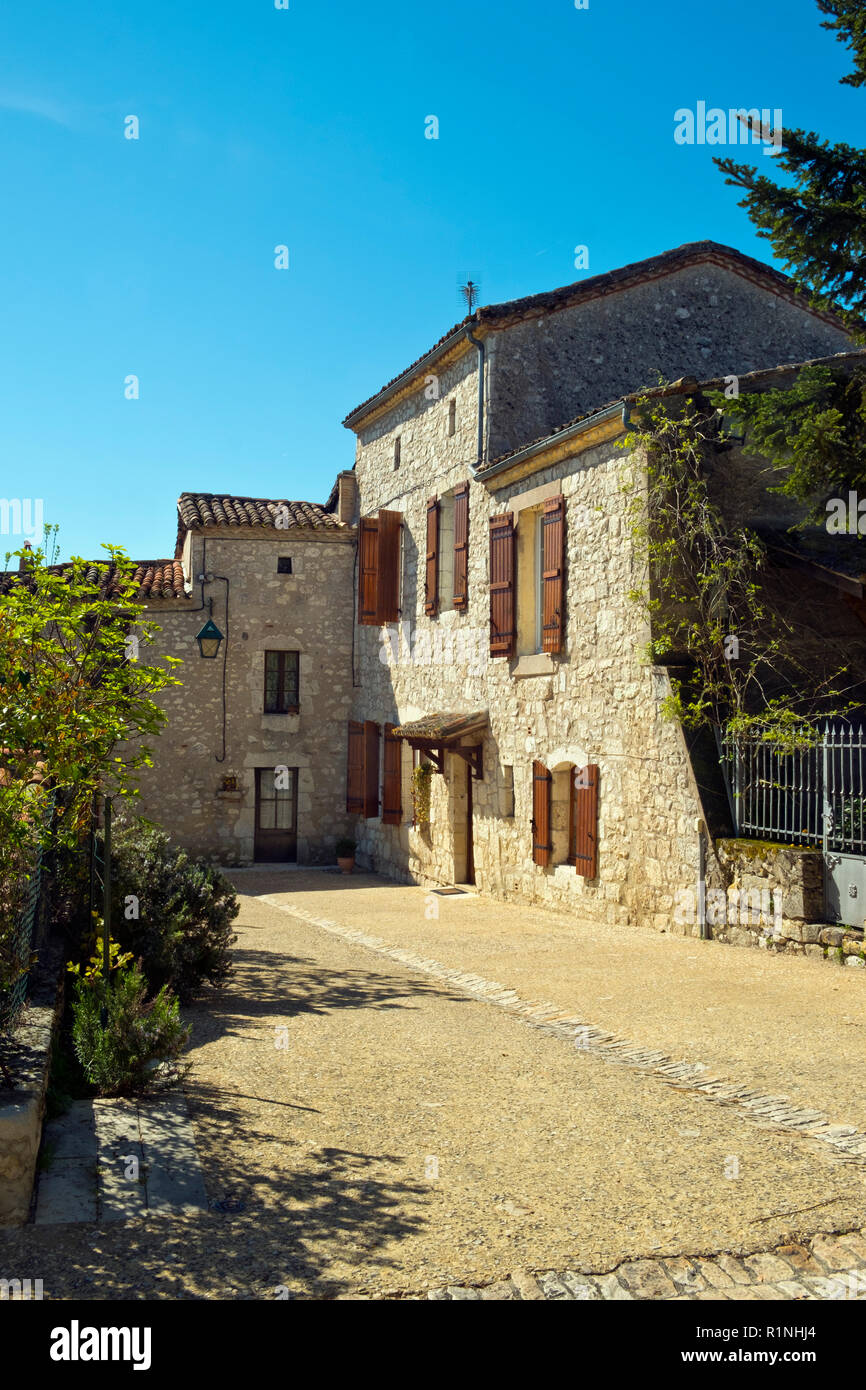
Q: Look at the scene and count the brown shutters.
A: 11